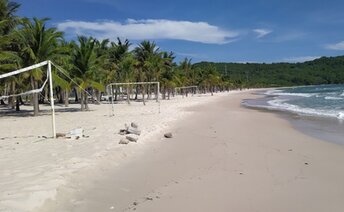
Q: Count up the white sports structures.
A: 3